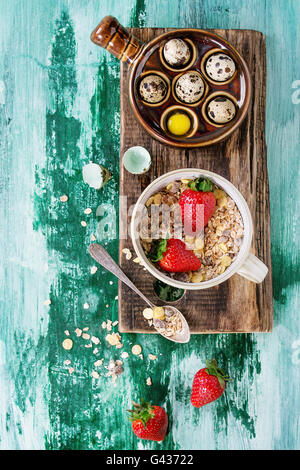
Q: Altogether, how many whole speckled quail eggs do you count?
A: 5